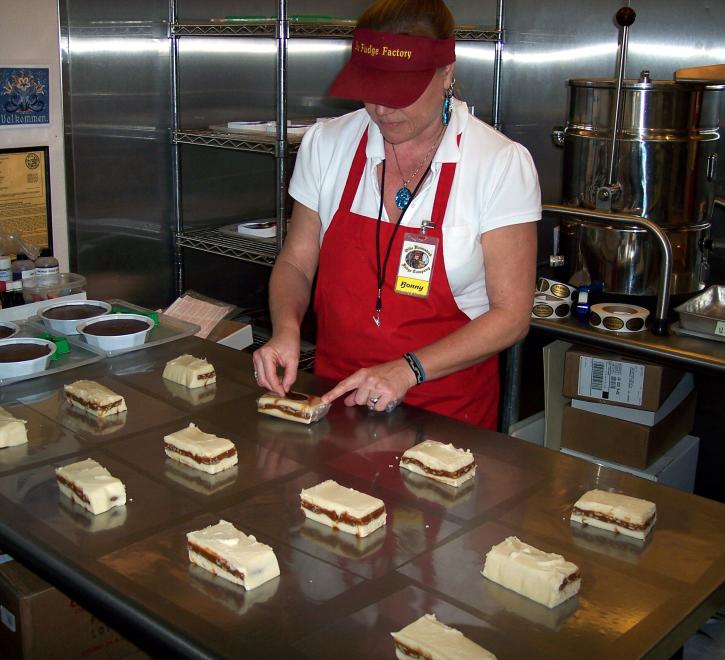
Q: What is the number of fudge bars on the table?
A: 12